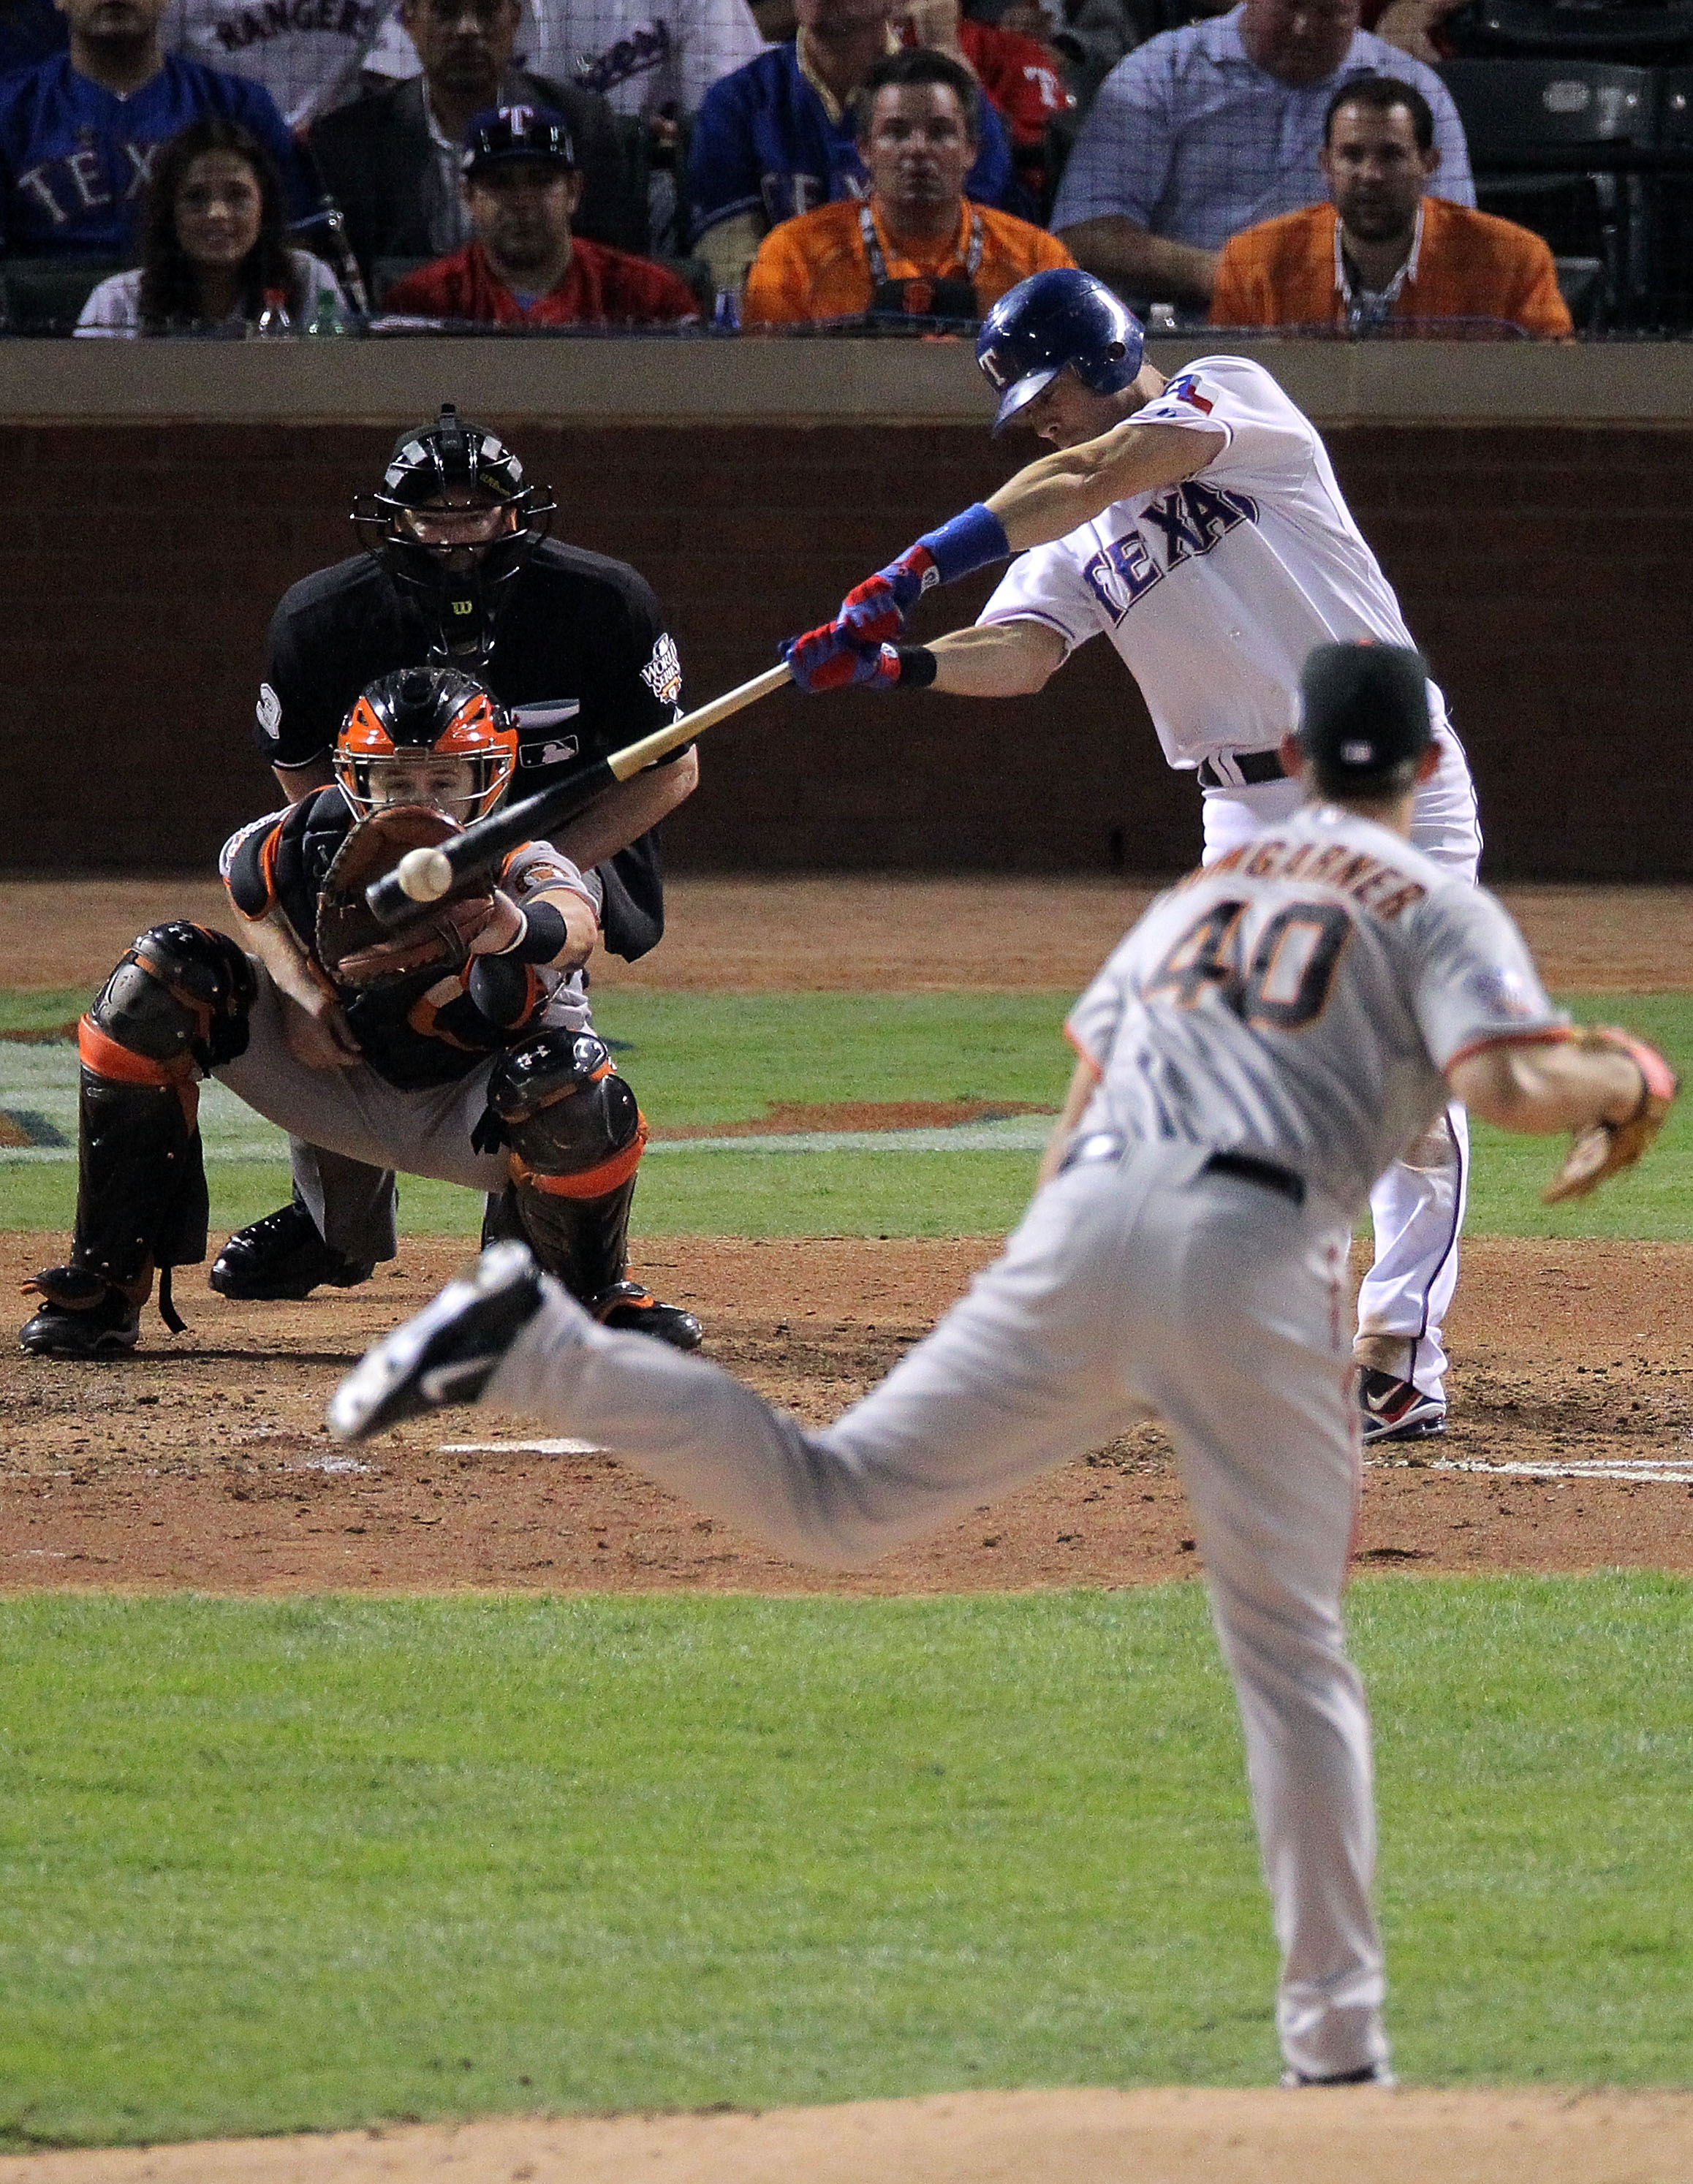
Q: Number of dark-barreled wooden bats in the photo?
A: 1